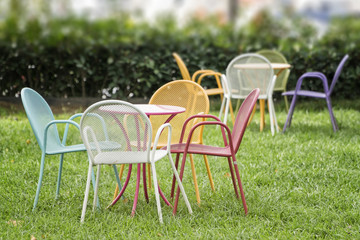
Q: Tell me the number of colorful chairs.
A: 8